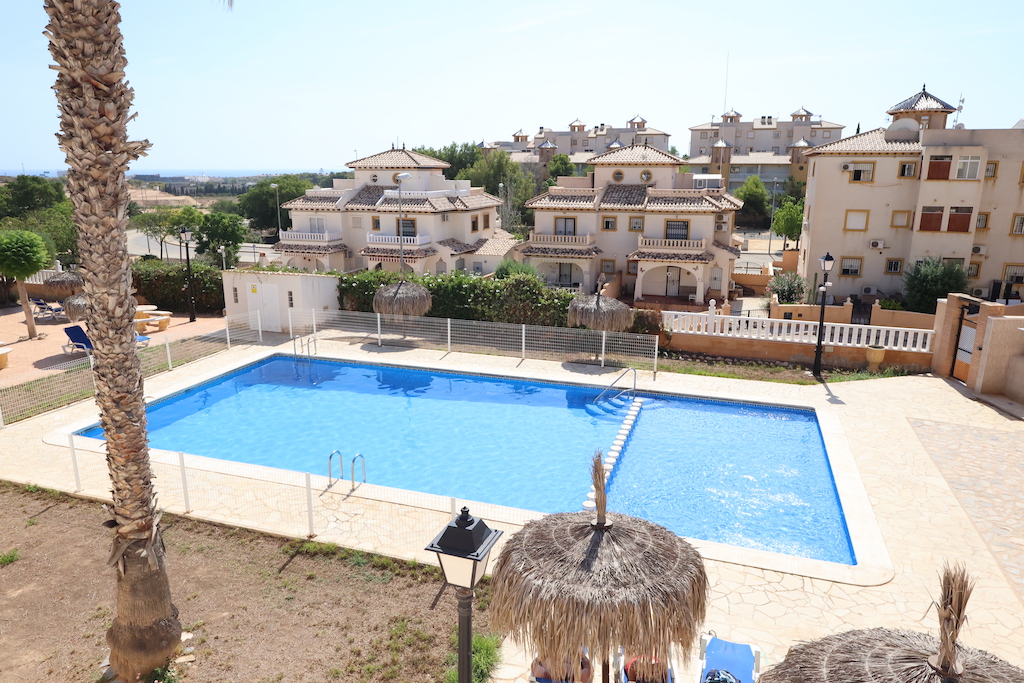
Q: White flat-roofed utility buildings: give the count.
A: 1